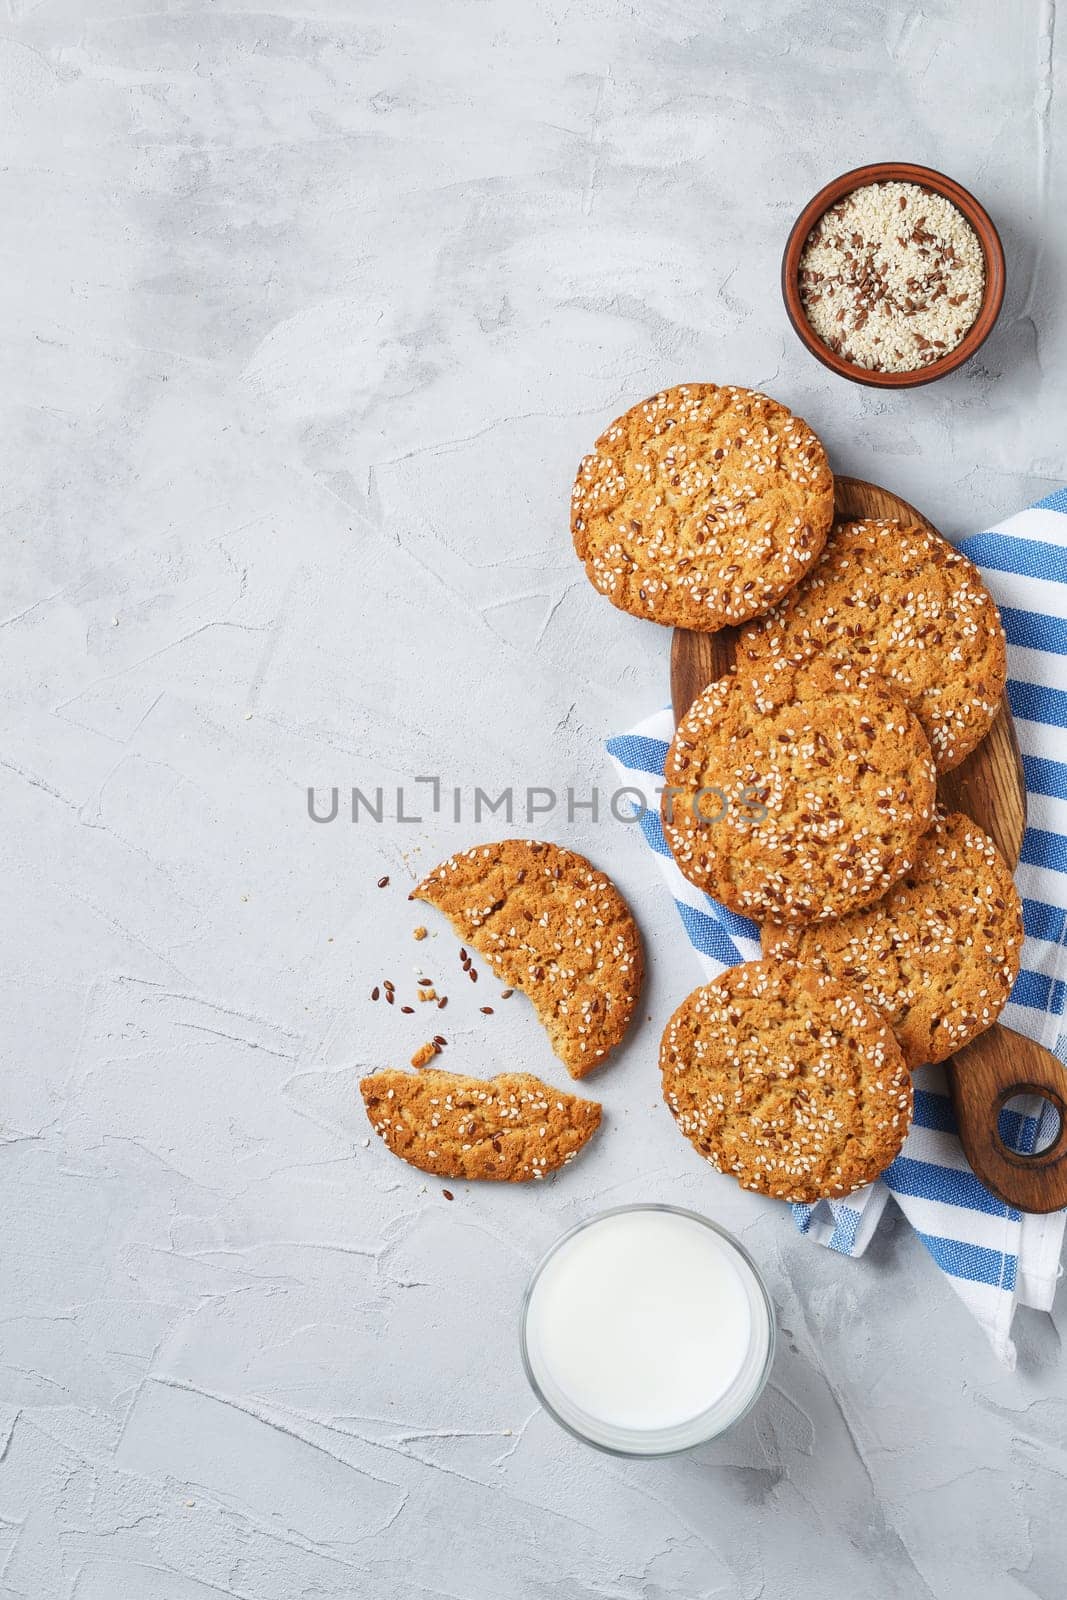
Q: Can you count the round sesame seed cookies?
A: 5